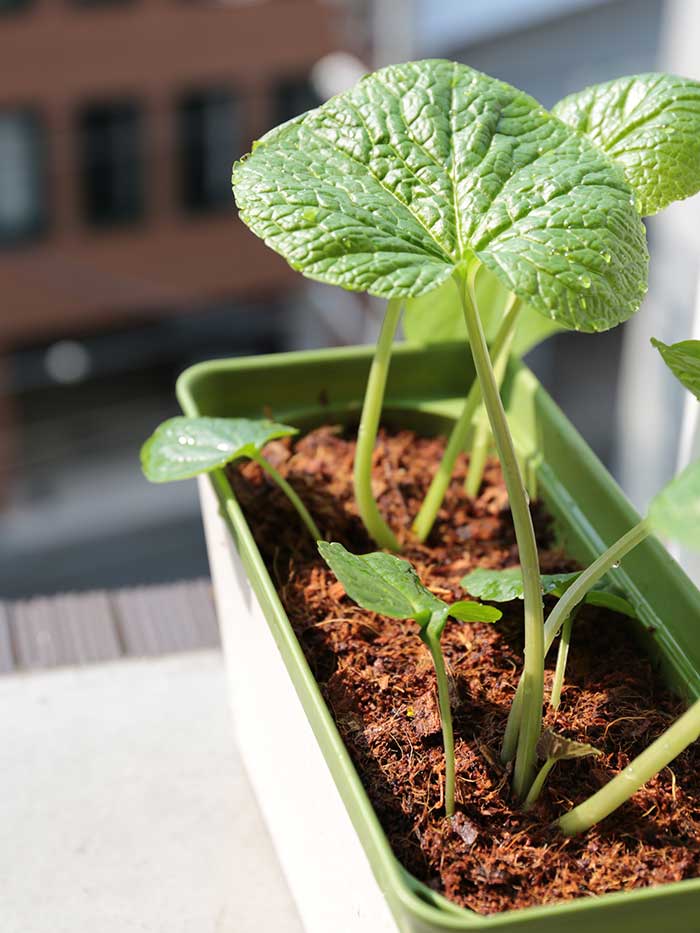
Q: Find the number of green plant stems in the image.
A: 10